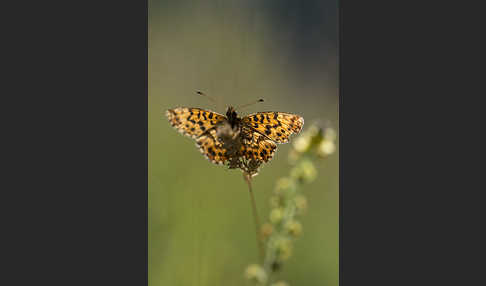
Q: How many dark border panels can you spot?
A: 2